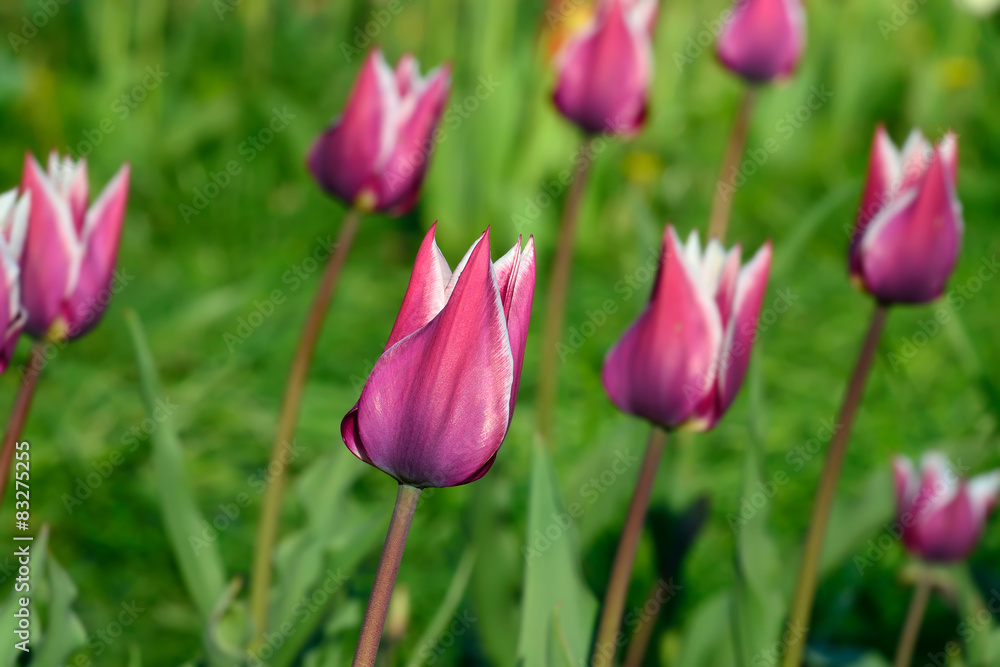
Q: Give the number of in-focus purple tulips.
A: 1